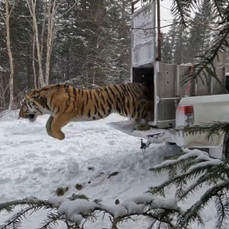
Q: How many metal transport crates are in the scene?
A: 1